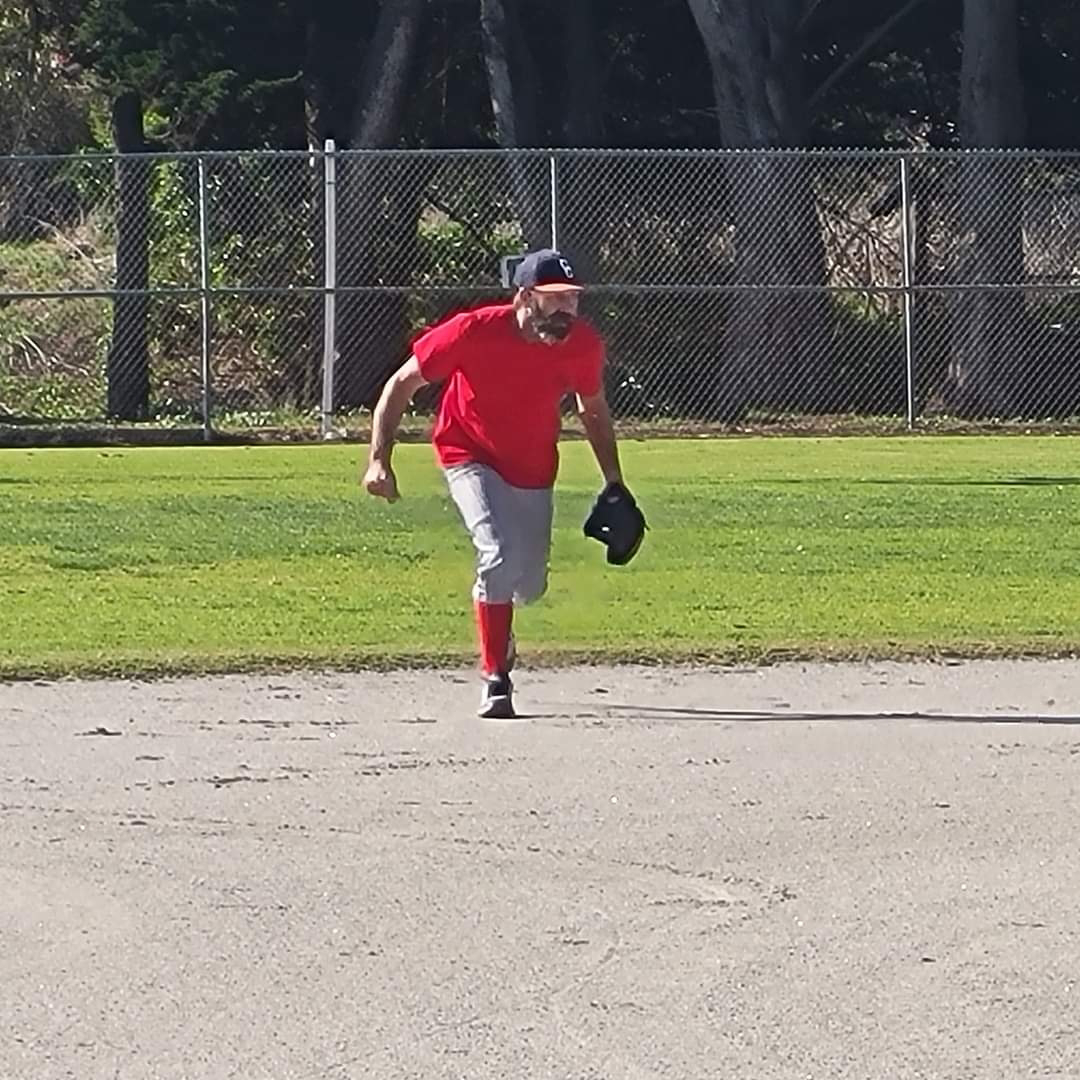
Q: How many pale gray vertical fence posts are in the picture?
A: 4